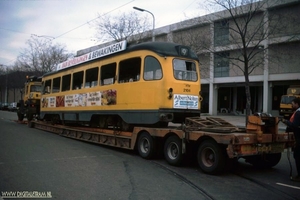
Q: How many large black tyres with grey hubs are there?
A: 3